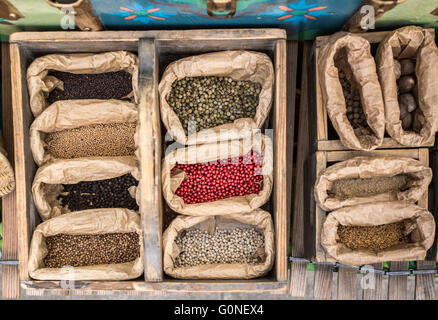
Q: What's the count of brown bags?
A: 11